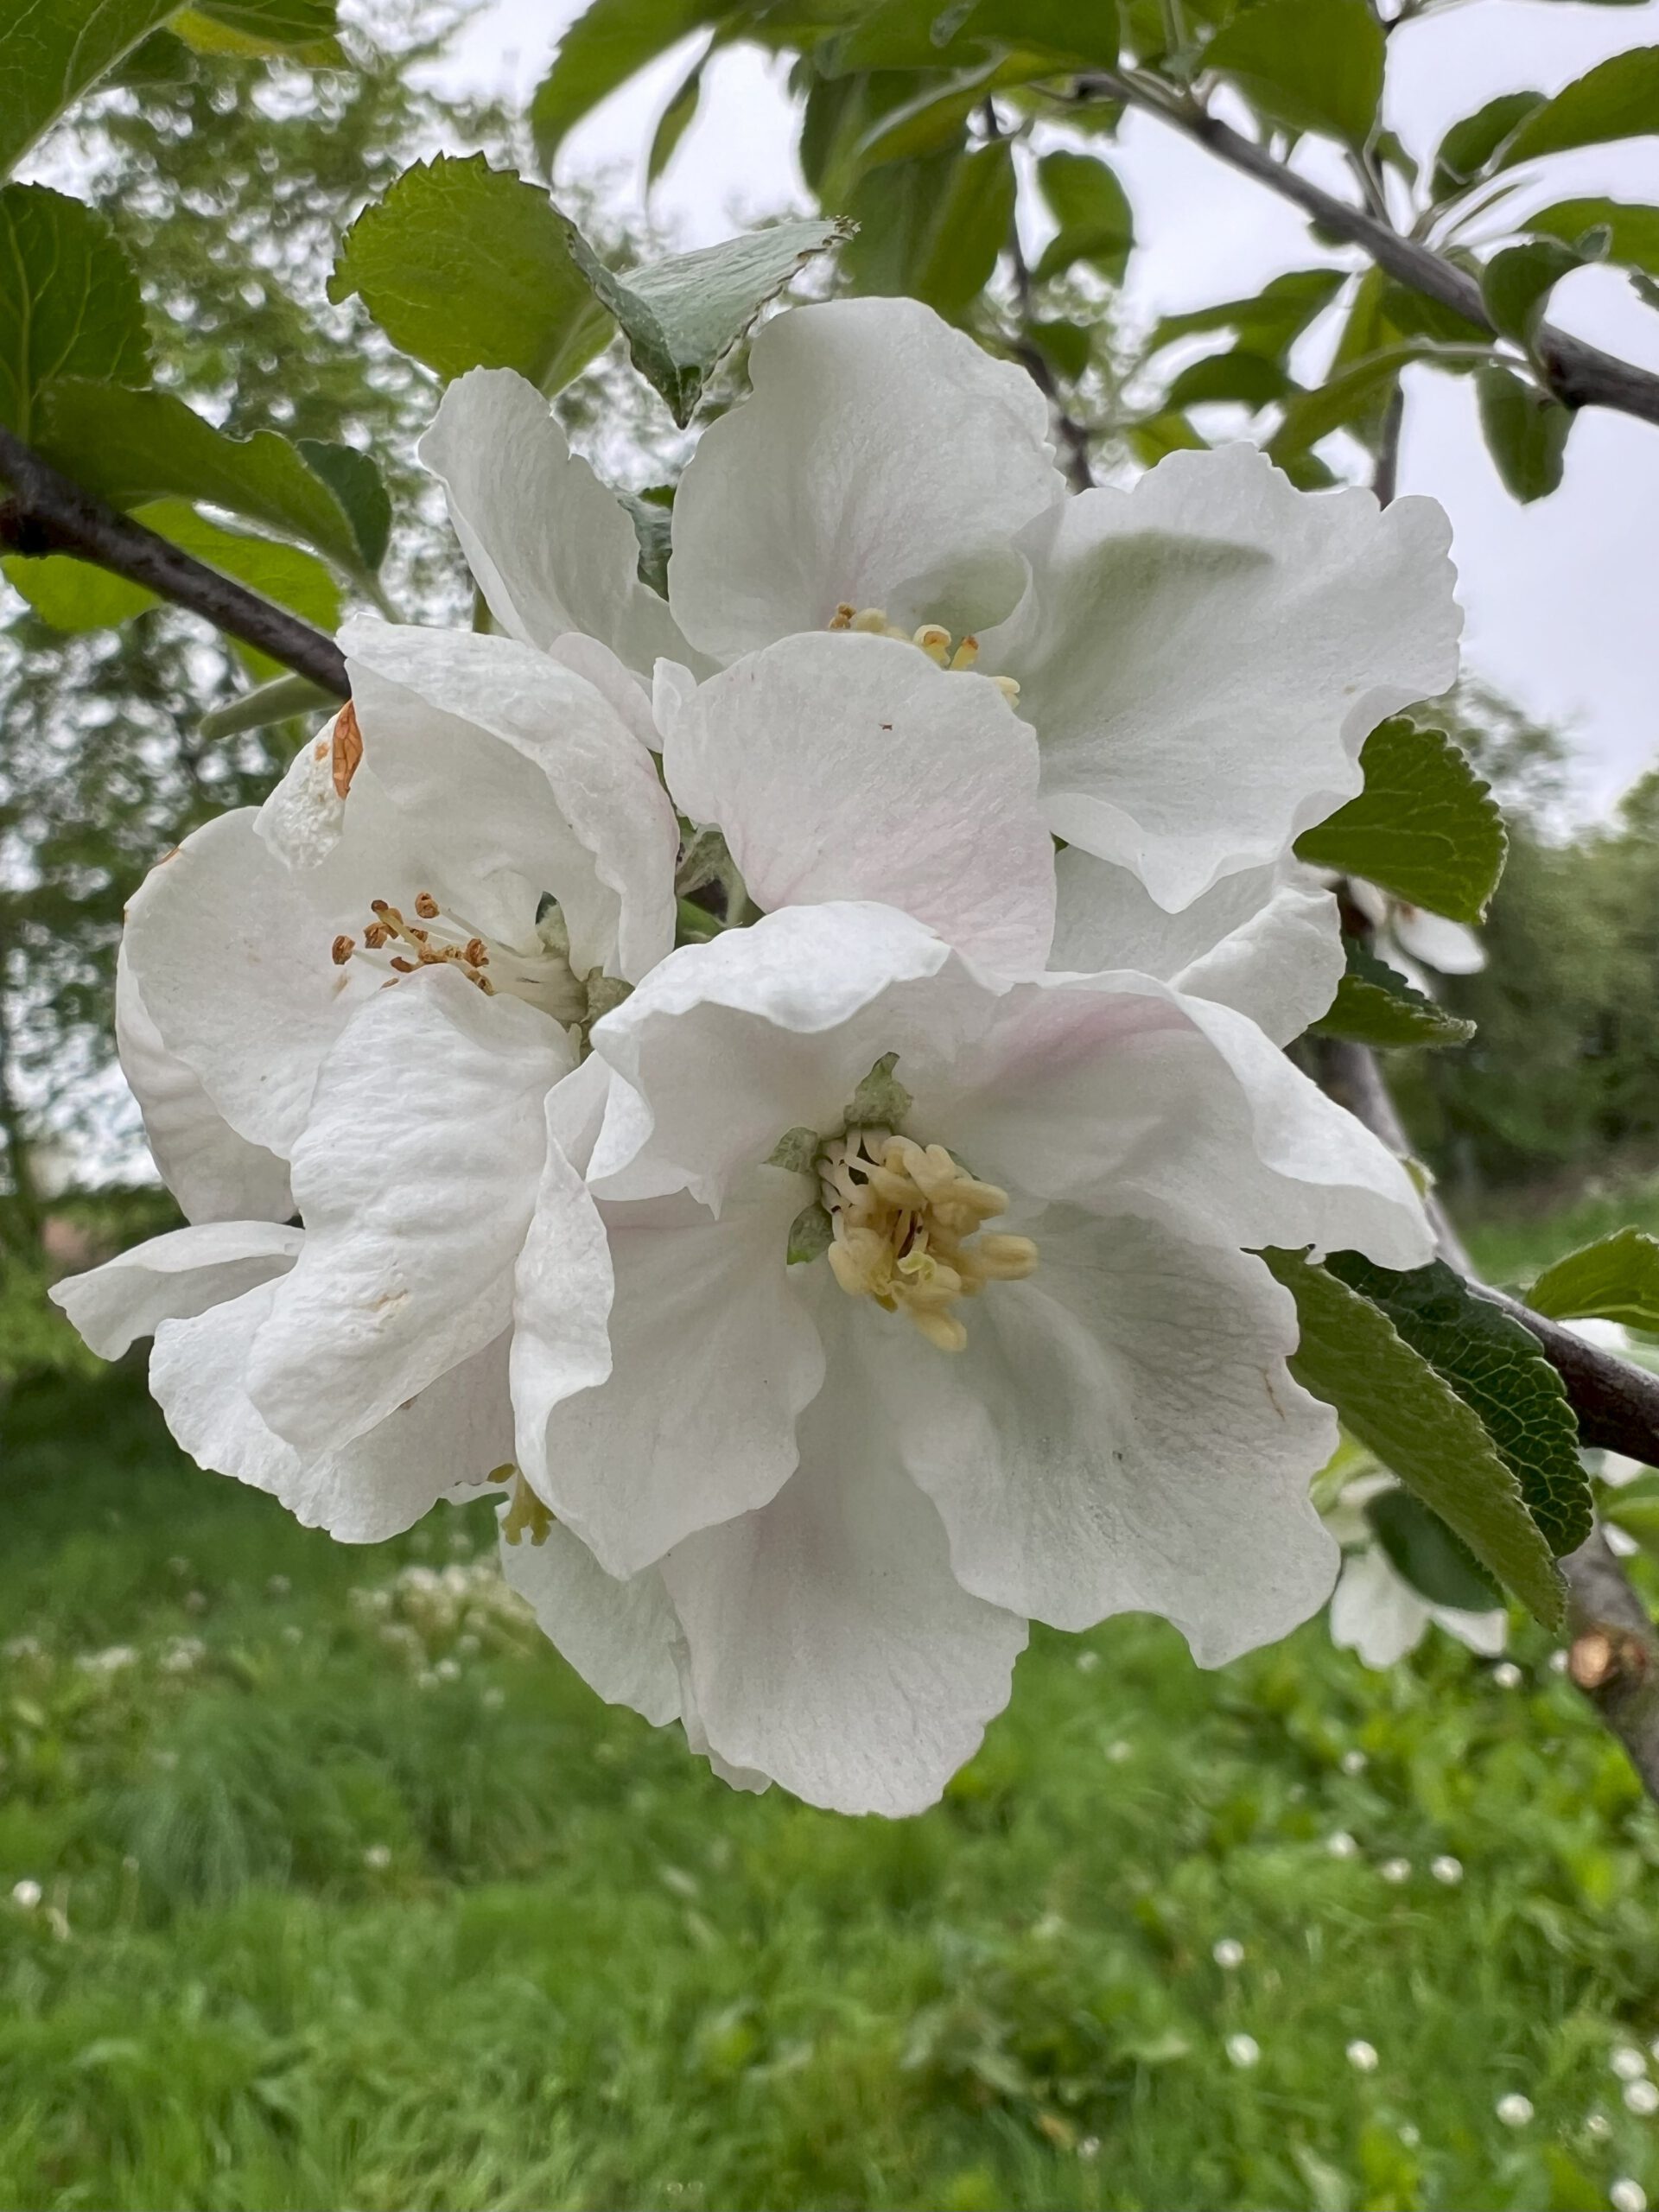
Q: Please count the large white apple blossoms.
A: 3